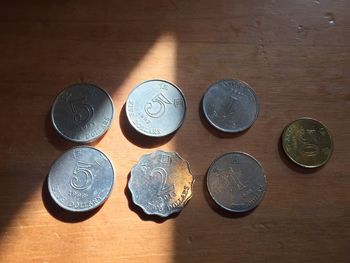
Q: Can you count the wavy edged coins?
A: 1